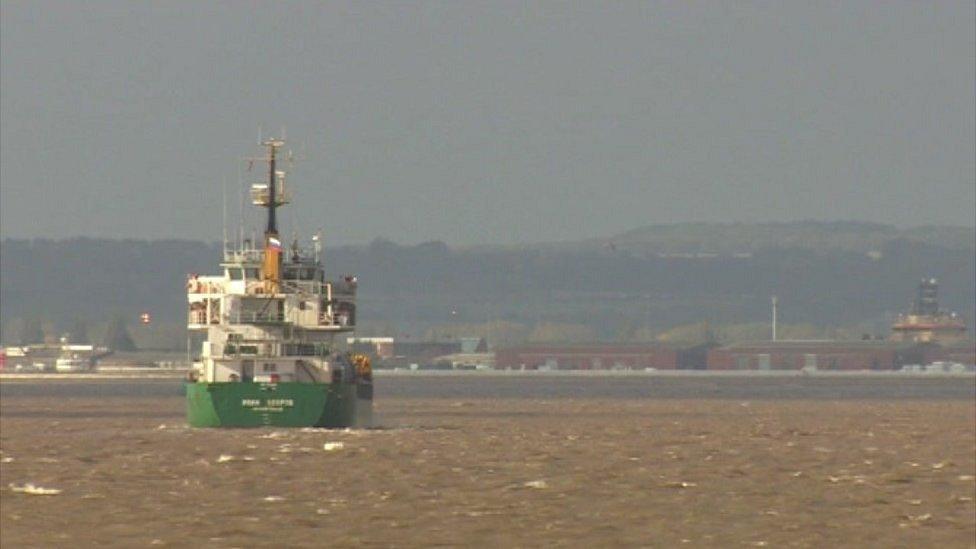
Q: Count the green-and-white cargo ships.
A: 1